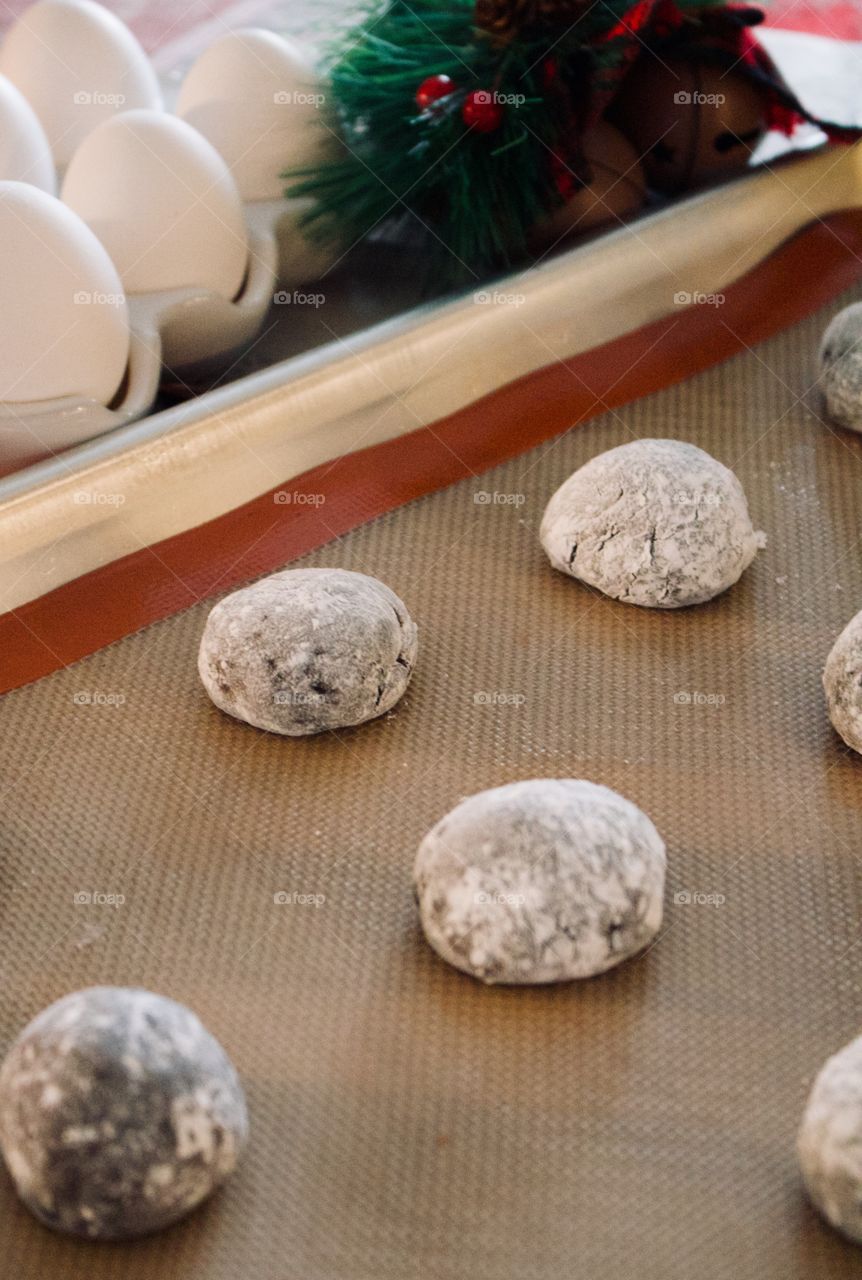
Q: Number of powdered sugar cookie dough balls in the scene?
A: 7